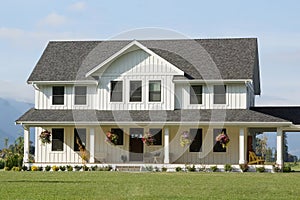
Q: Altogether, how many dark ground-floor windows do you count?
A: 6